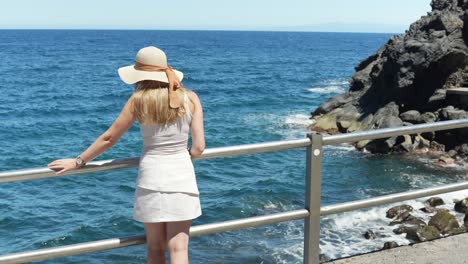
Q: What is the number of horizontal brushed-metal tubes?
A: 2